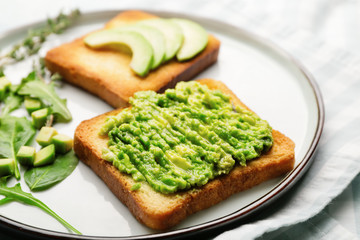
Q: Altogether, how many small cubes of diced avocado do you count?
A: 8